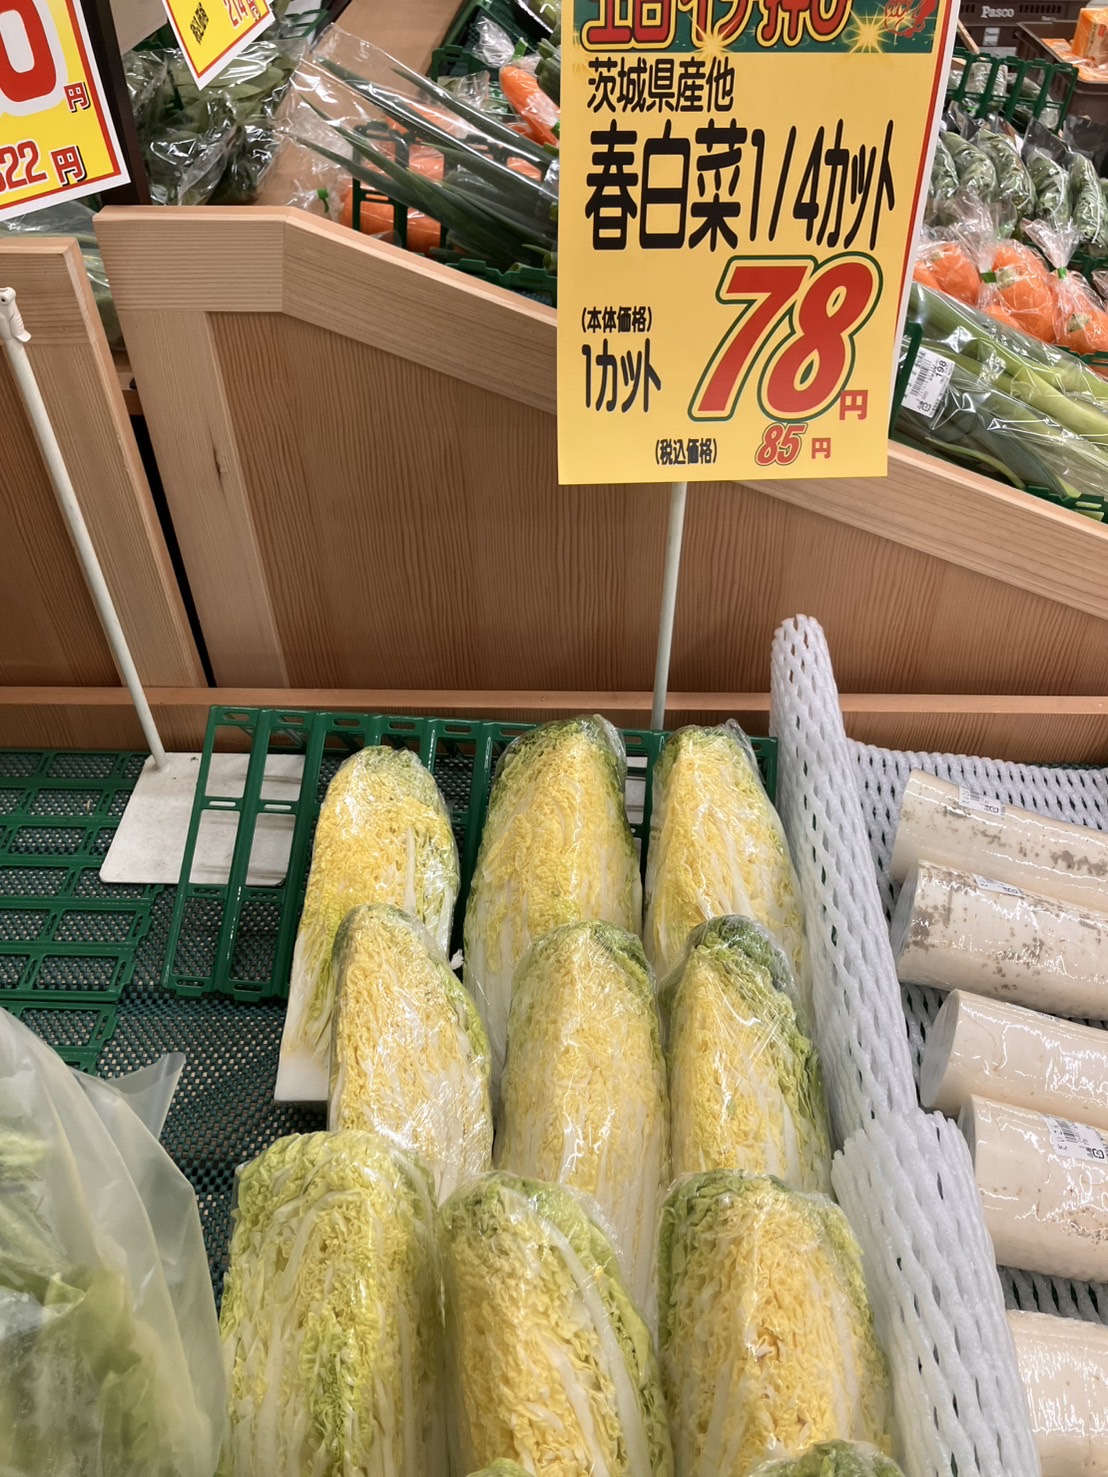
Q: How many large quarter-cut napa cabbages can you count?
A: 9